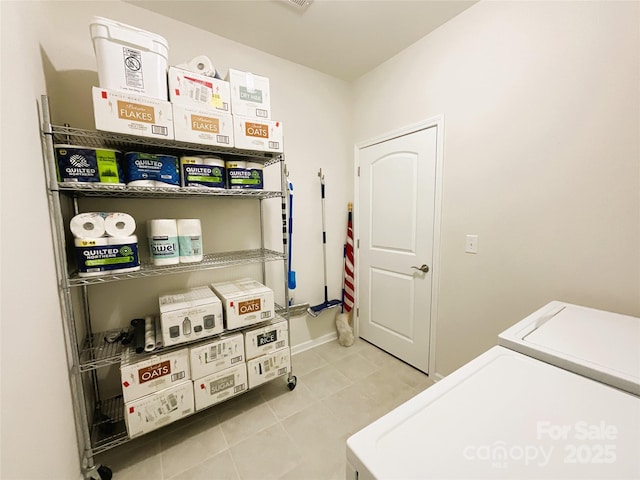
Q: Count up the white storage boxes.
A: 13